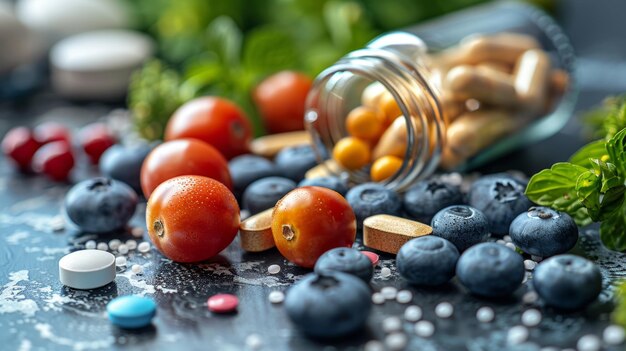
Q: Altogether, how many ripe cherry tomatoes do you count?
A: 5